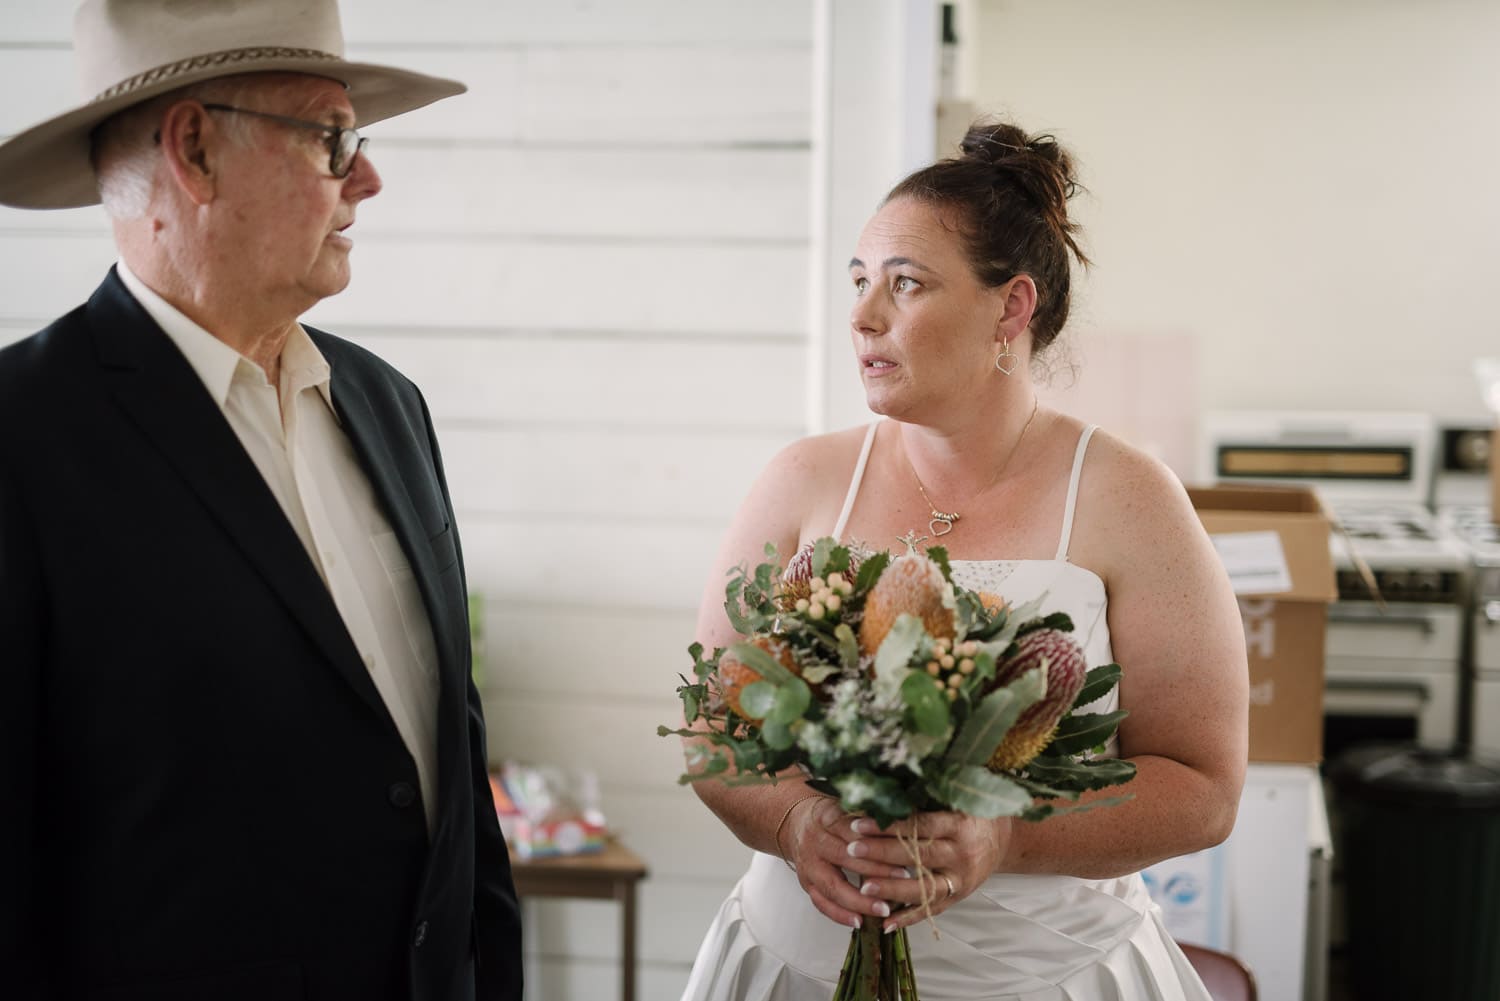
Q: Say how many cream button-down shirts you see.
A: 1